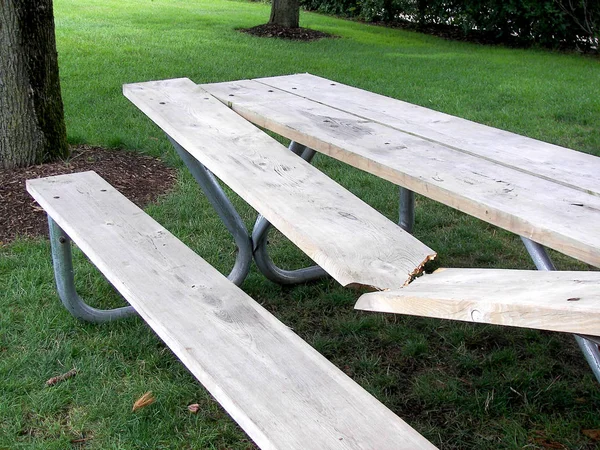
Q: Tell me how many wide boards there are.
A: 4